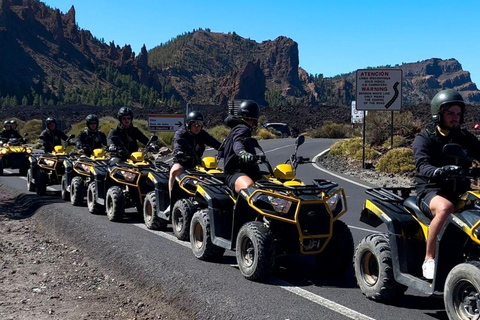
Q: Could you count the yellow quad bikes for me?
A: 7